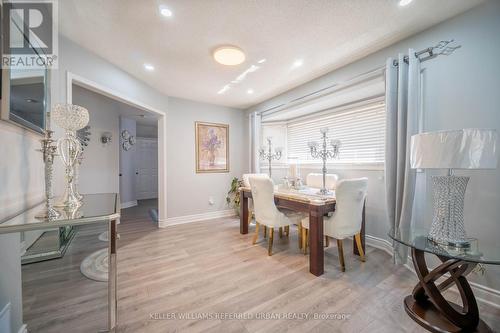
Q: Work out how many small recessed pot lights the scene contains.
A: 5